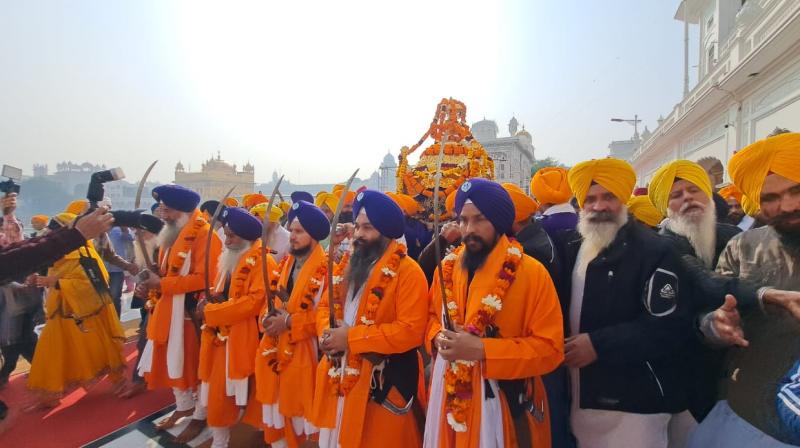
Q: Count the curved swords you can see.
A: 5